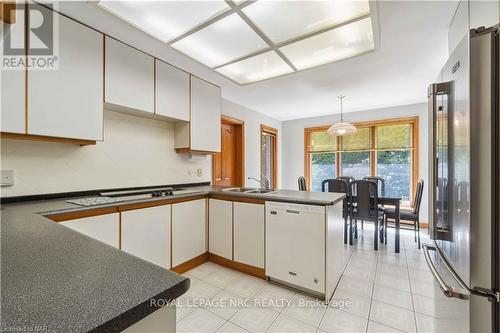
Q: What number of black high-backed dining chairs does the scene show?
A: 6